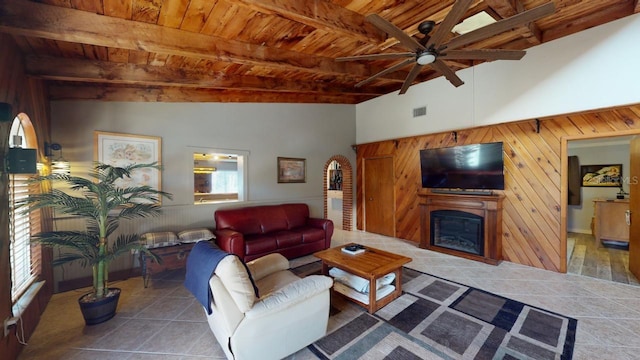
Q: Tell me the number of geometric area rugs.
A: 1